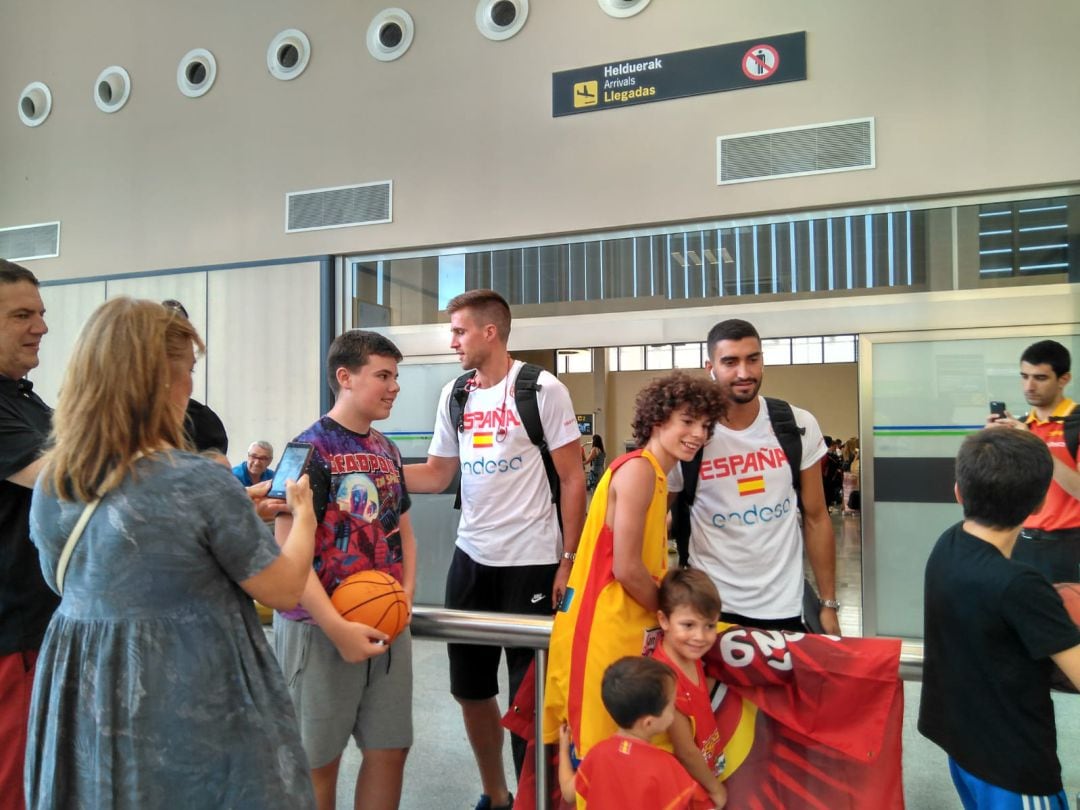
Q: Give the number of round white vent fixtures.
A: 7